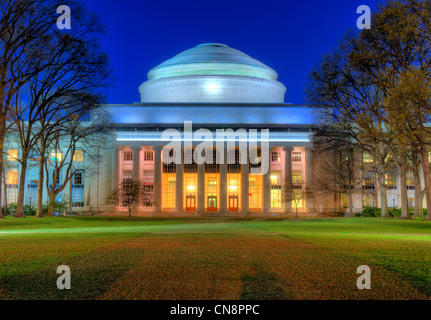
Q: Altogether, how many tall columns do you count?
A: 10